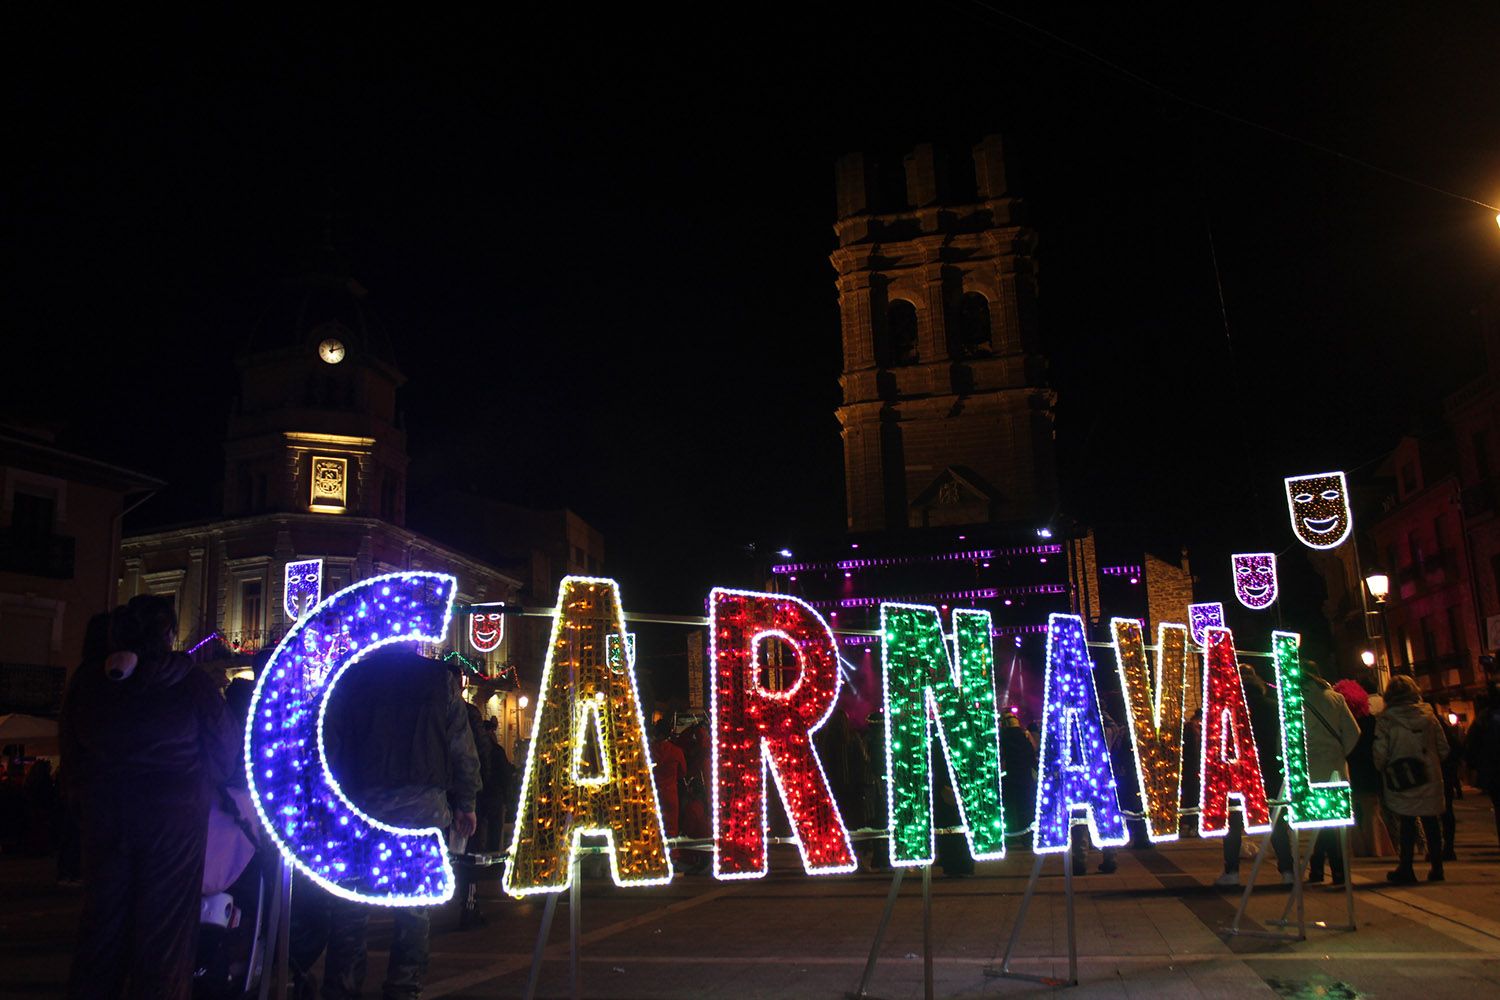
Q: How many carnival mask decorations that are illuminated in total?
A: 6